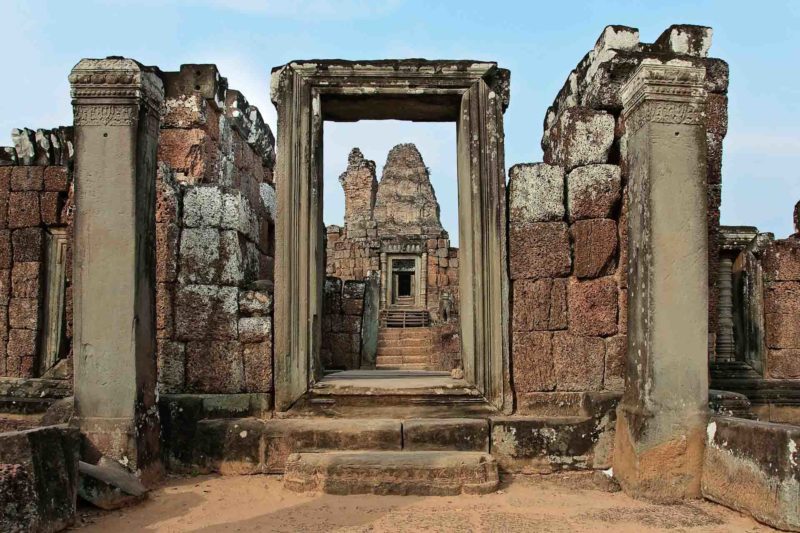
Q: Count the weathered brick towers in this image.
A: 2